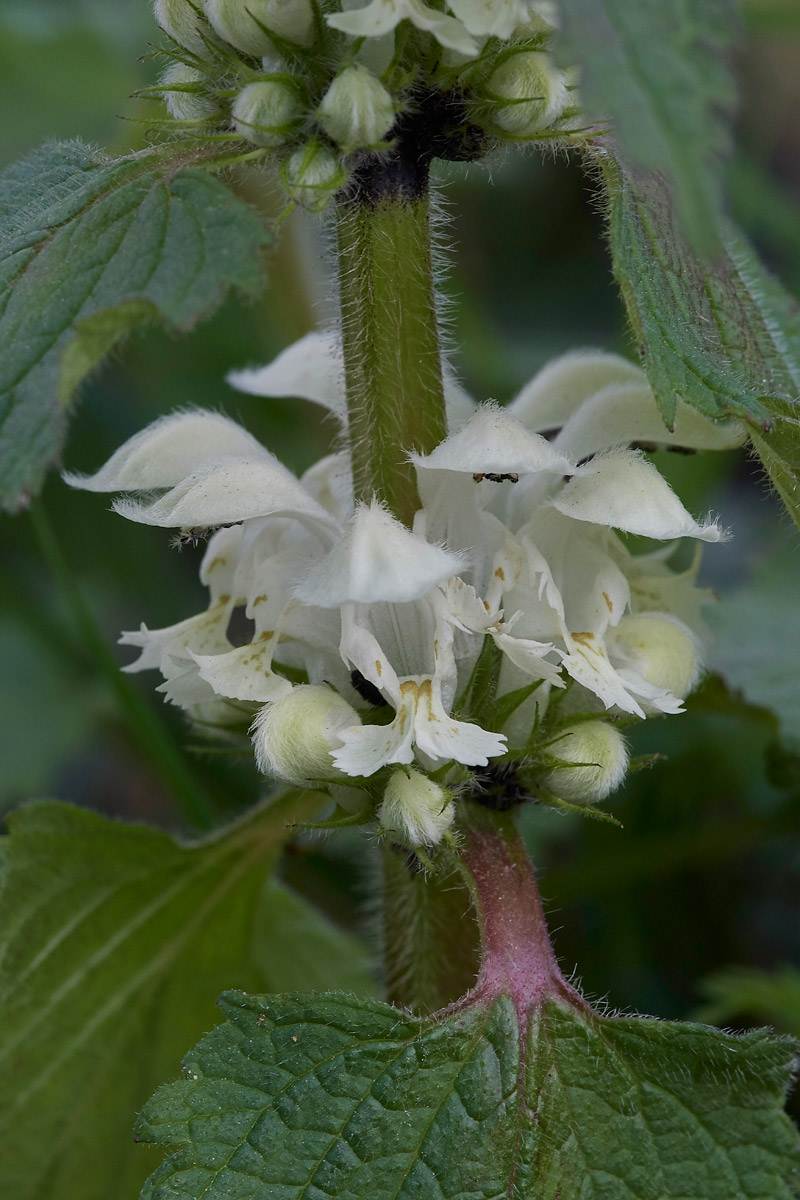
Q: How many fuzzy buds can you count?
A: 11